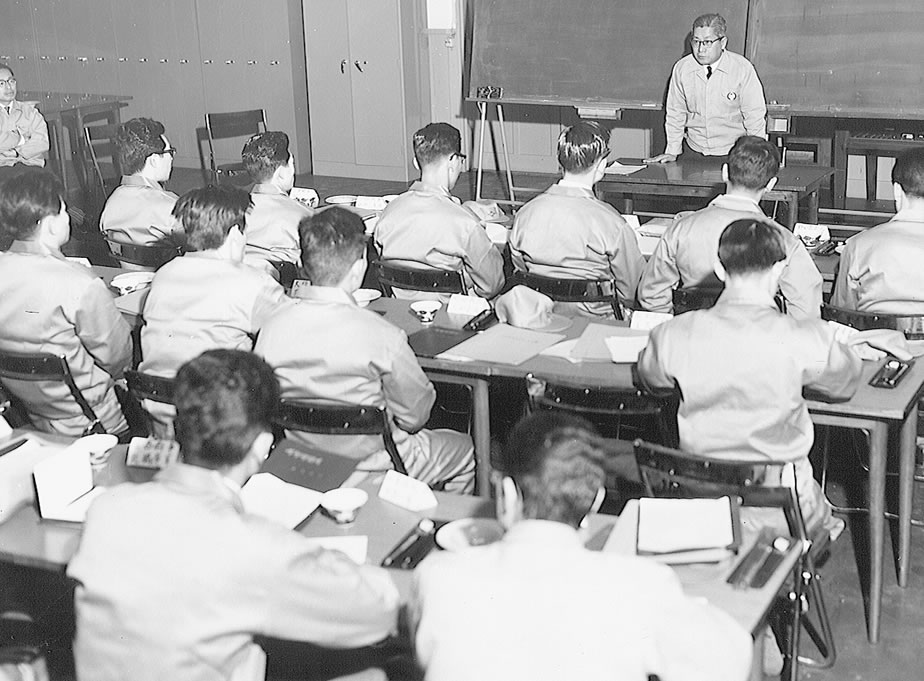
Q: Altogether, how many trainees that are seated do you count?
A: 12